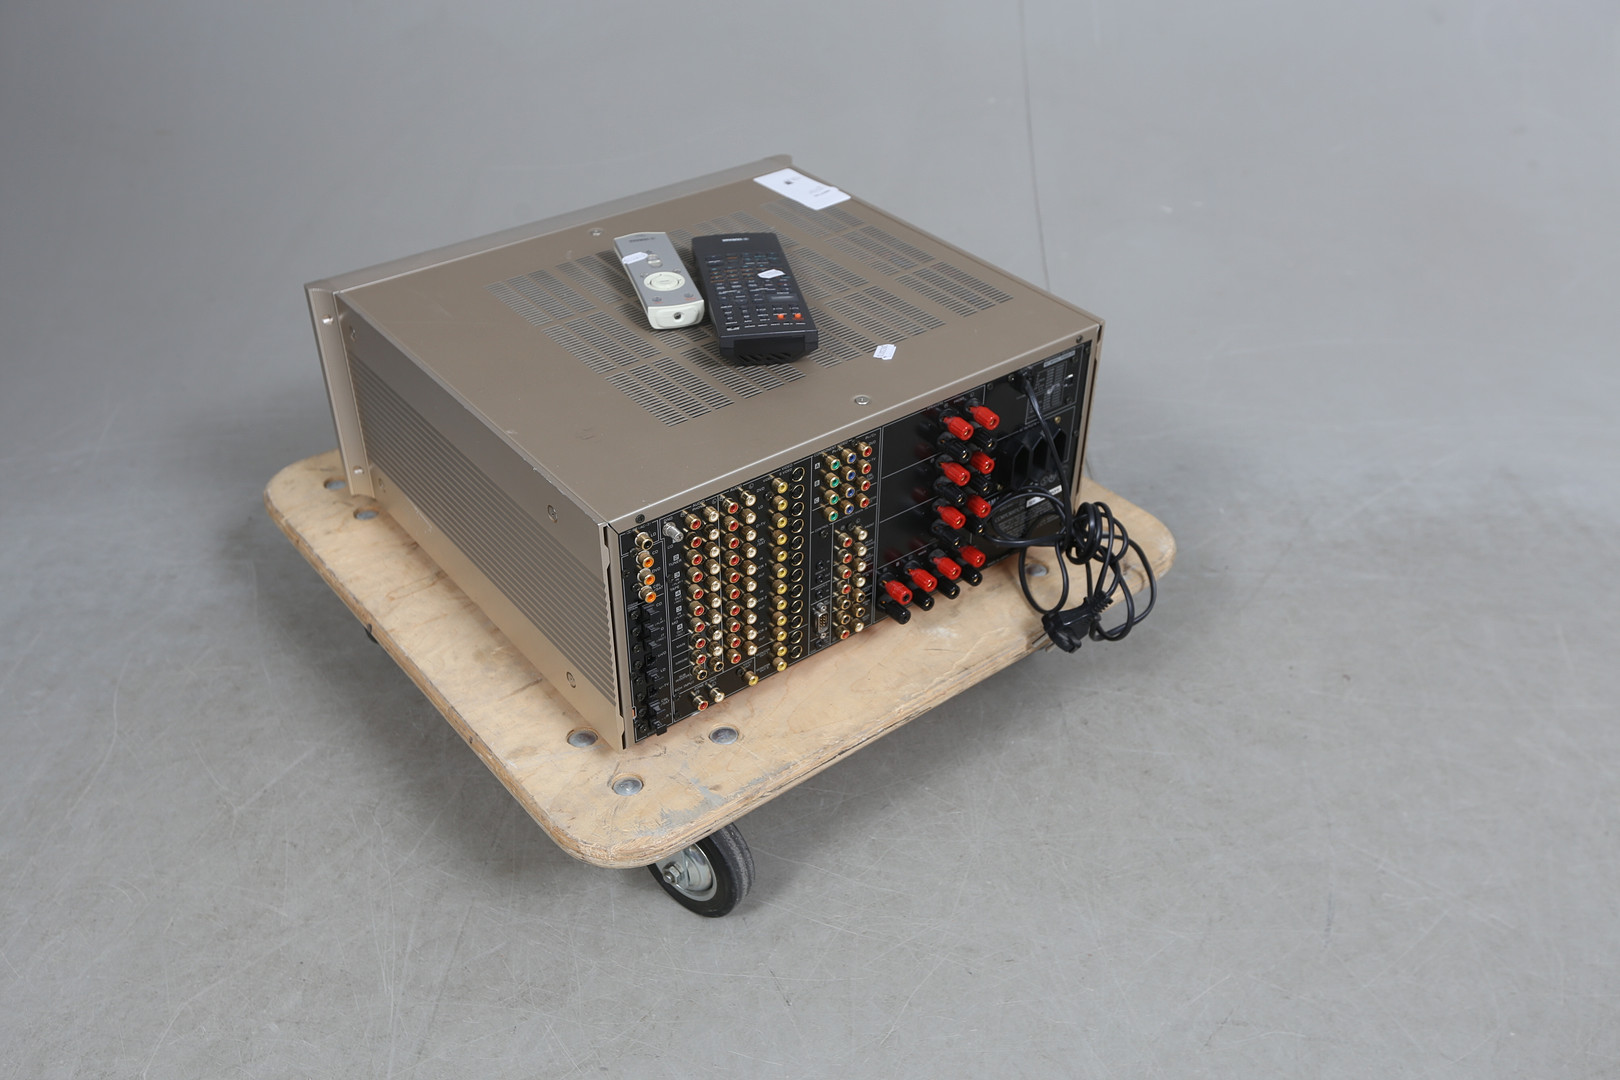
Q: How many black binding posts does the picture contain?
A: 10